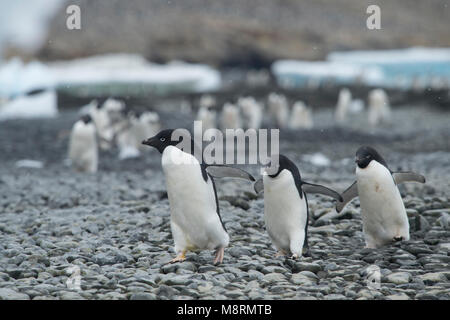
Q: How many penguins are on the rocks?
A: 3